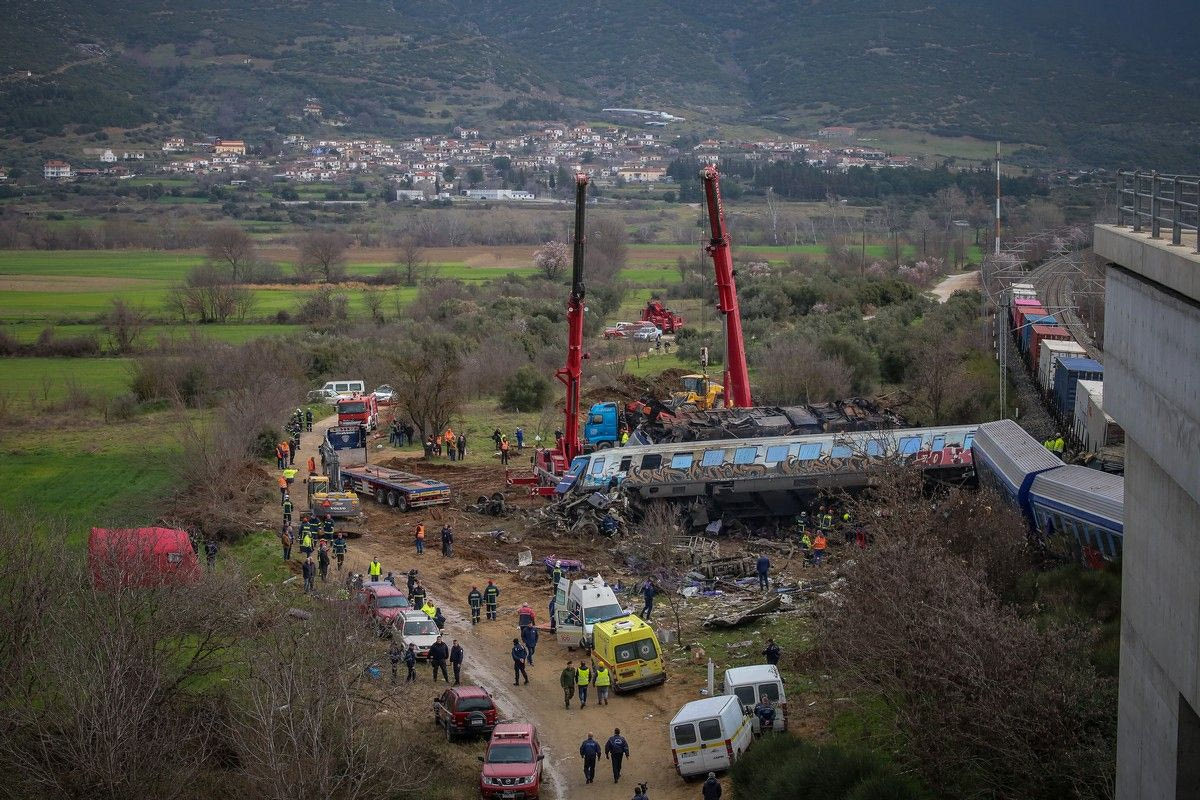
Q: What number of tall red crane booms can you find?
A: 2